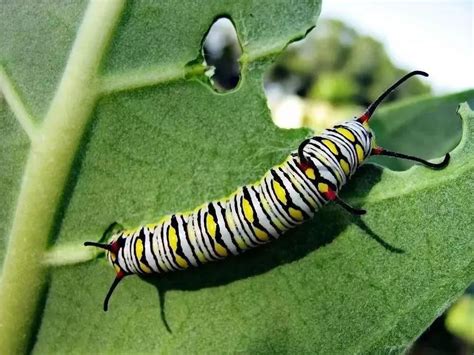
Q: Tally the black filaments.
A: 6